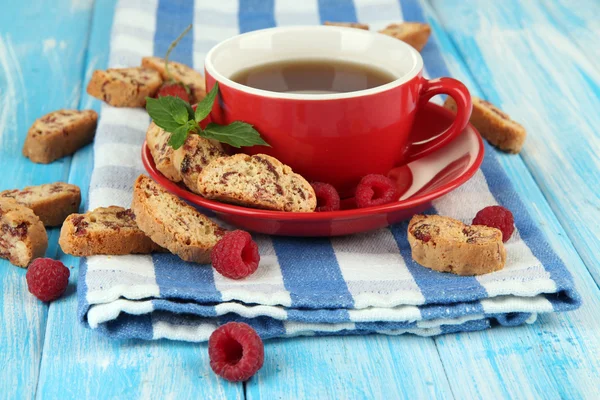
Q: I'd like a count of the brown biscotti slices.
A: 14